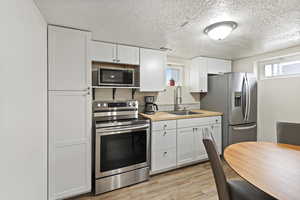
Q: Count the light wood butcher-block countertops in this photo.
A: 1